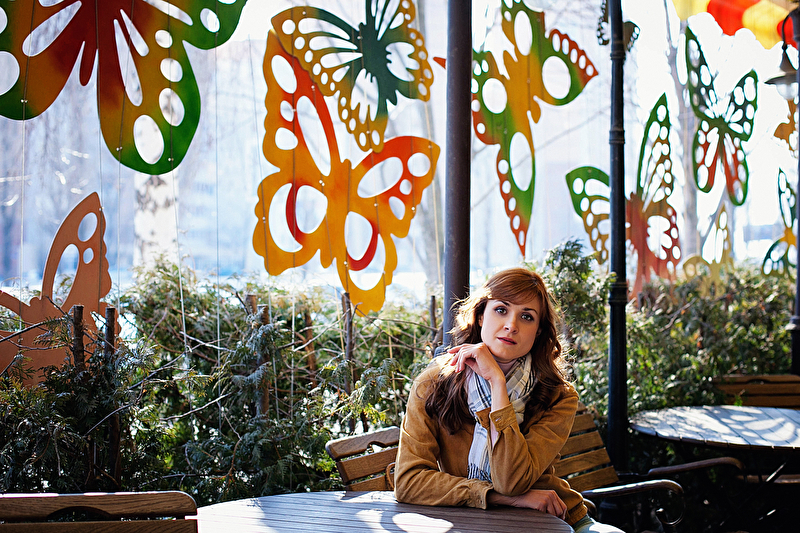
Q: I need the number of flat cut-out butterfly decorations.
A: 11